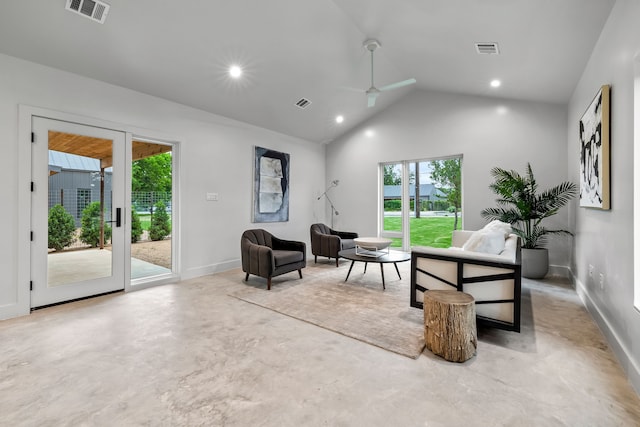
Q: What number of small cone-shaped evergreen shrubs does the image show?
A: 4